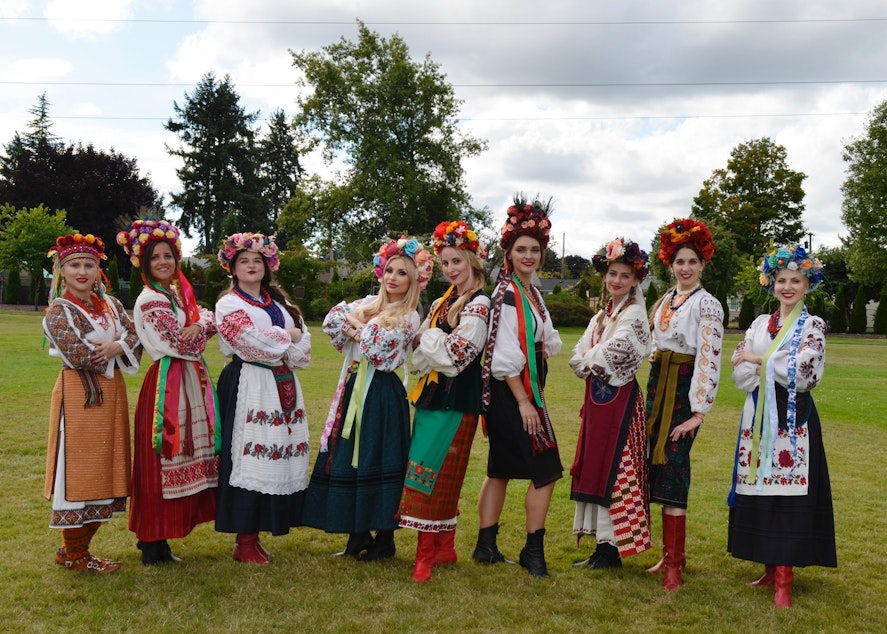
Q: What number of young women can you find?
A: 9